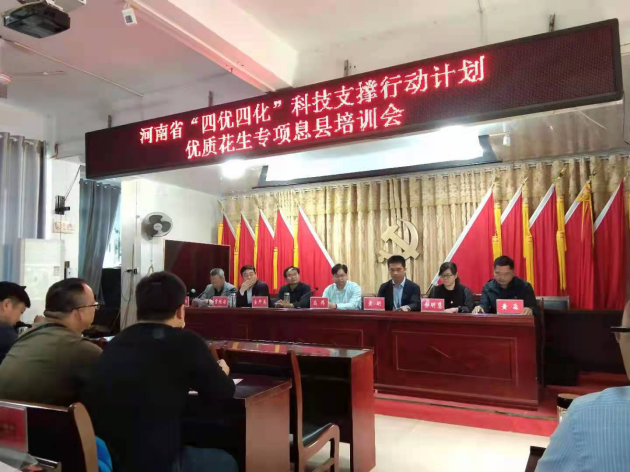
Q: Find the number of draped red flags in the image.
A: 10